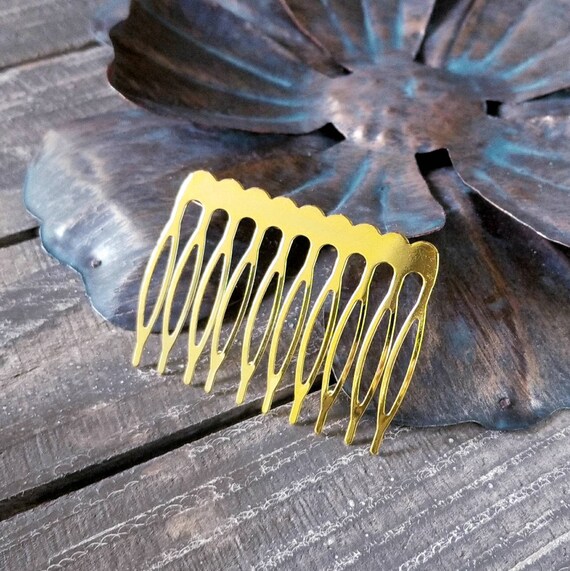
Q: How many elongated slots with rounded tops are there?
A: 9